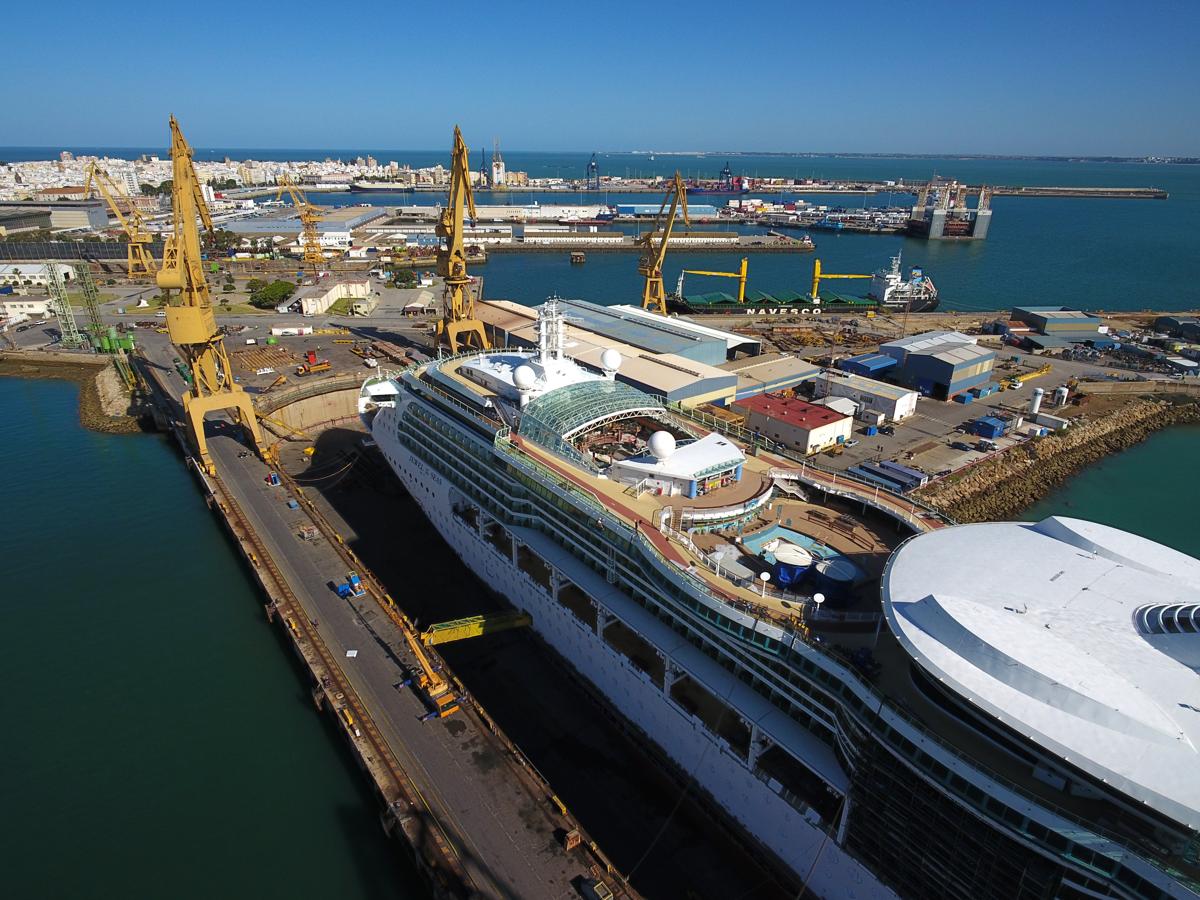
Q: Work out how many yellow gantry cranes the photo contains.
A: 5